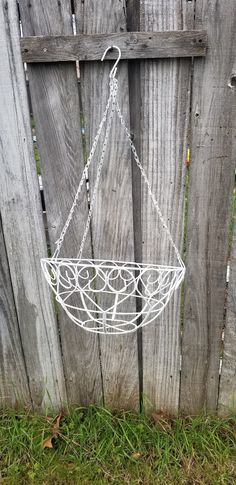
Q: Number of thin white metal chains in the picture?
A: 3